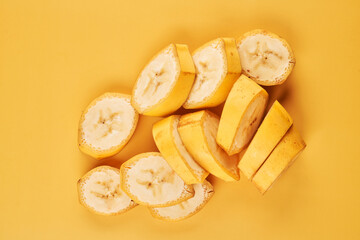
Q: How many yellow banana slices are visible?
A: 12